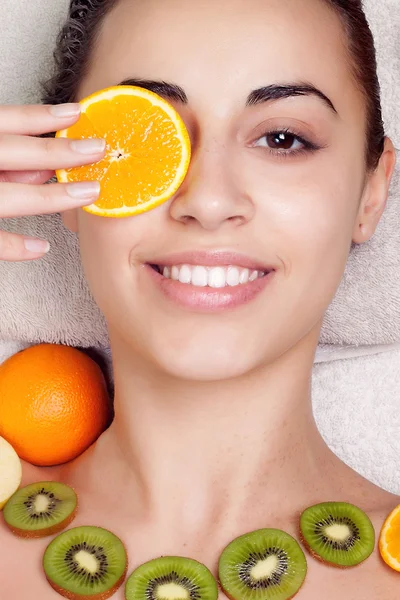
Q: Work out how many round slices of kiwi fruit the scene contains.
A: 5